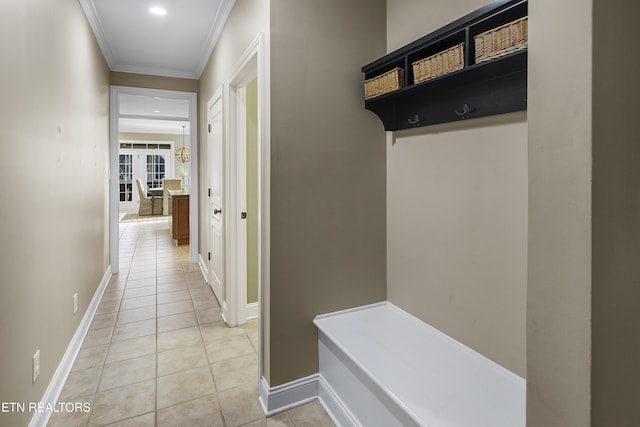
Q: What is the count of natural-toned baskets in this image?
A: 3